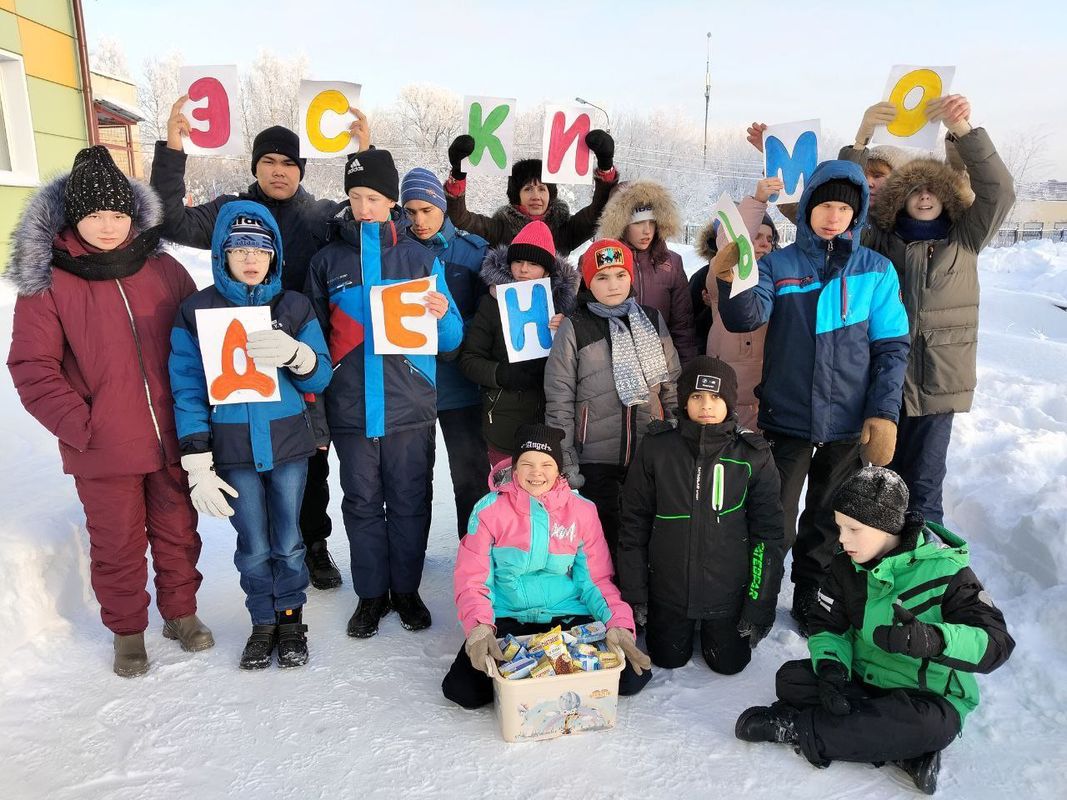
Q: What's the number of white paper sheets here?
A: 10